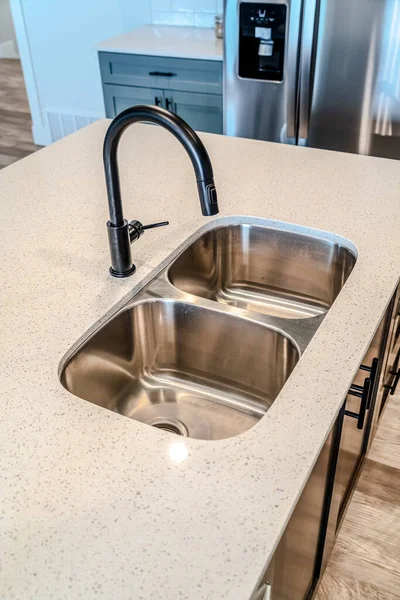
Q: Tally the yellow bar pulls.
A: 0